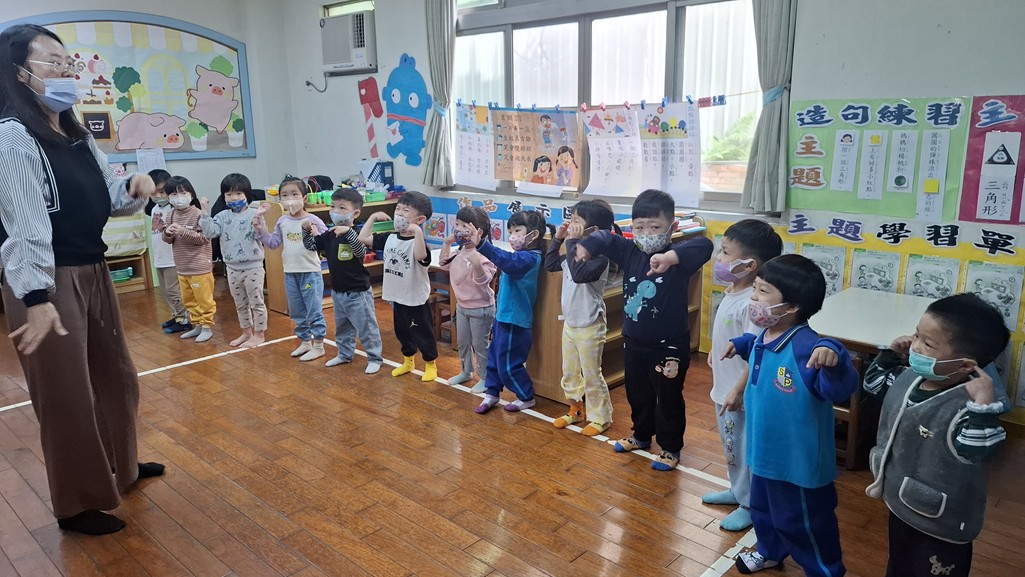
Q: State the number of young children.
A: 13